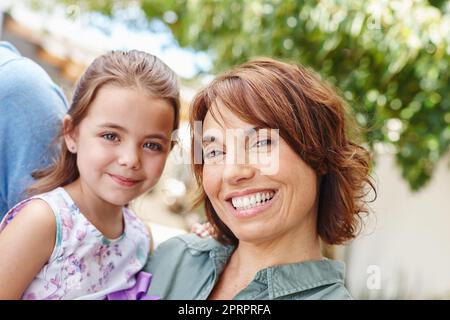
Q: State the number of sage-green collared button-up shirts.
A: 1